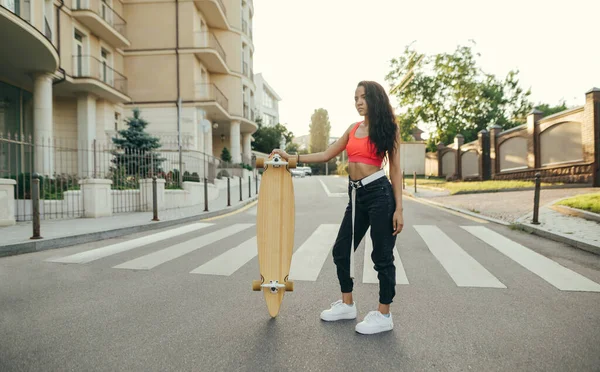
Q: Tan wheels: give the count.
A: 4